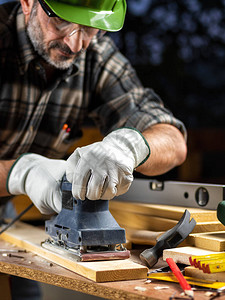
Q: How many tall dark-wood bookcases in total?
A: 0